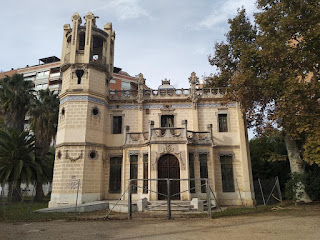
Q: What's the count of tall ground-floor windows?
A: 6